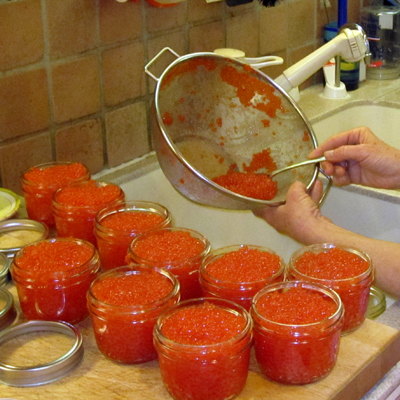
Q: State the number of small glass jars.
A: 10